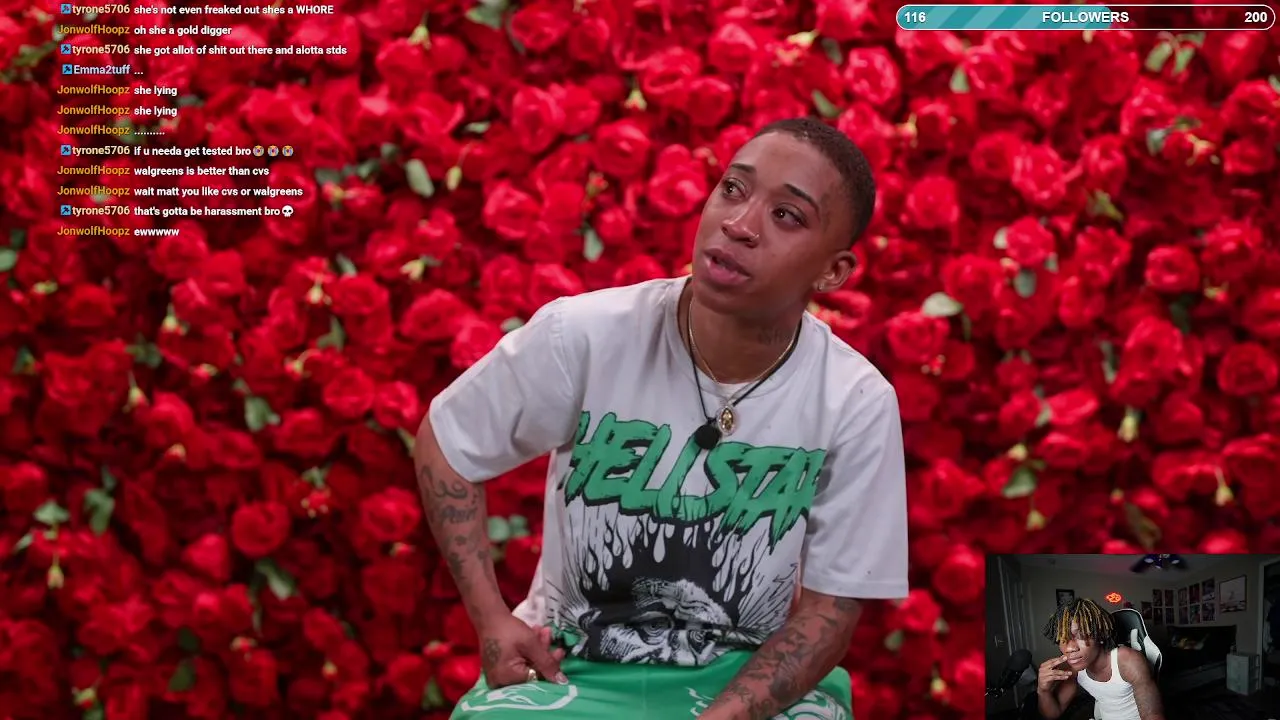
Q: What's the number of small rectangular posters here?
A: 11